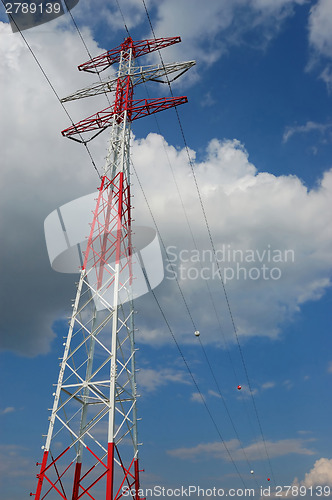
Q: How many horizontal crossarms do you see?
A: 3